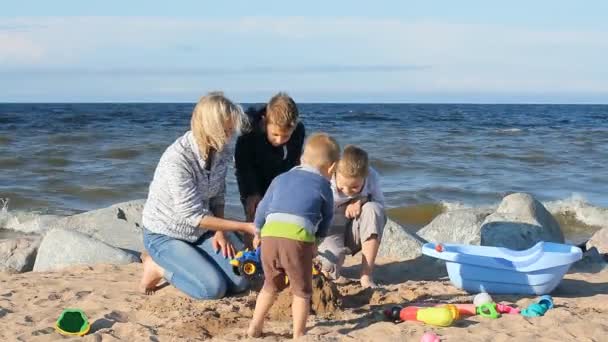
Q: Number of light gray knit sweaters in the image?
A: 1